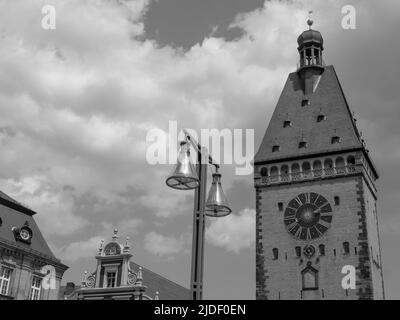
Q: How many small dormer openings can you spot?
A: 6